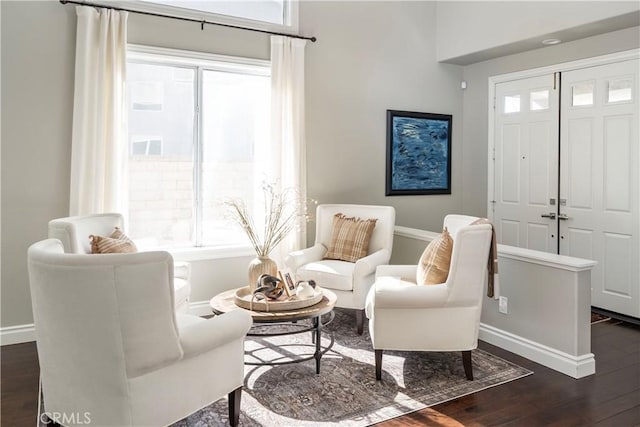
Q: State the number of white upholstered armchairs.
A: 4